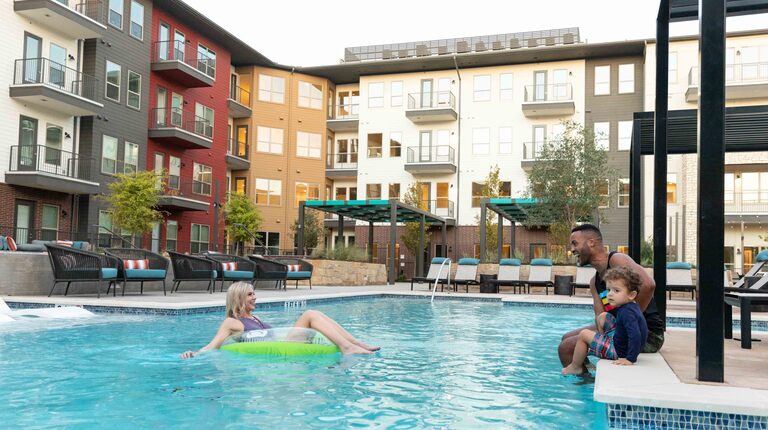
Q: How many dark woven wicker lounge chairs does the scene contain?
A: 6